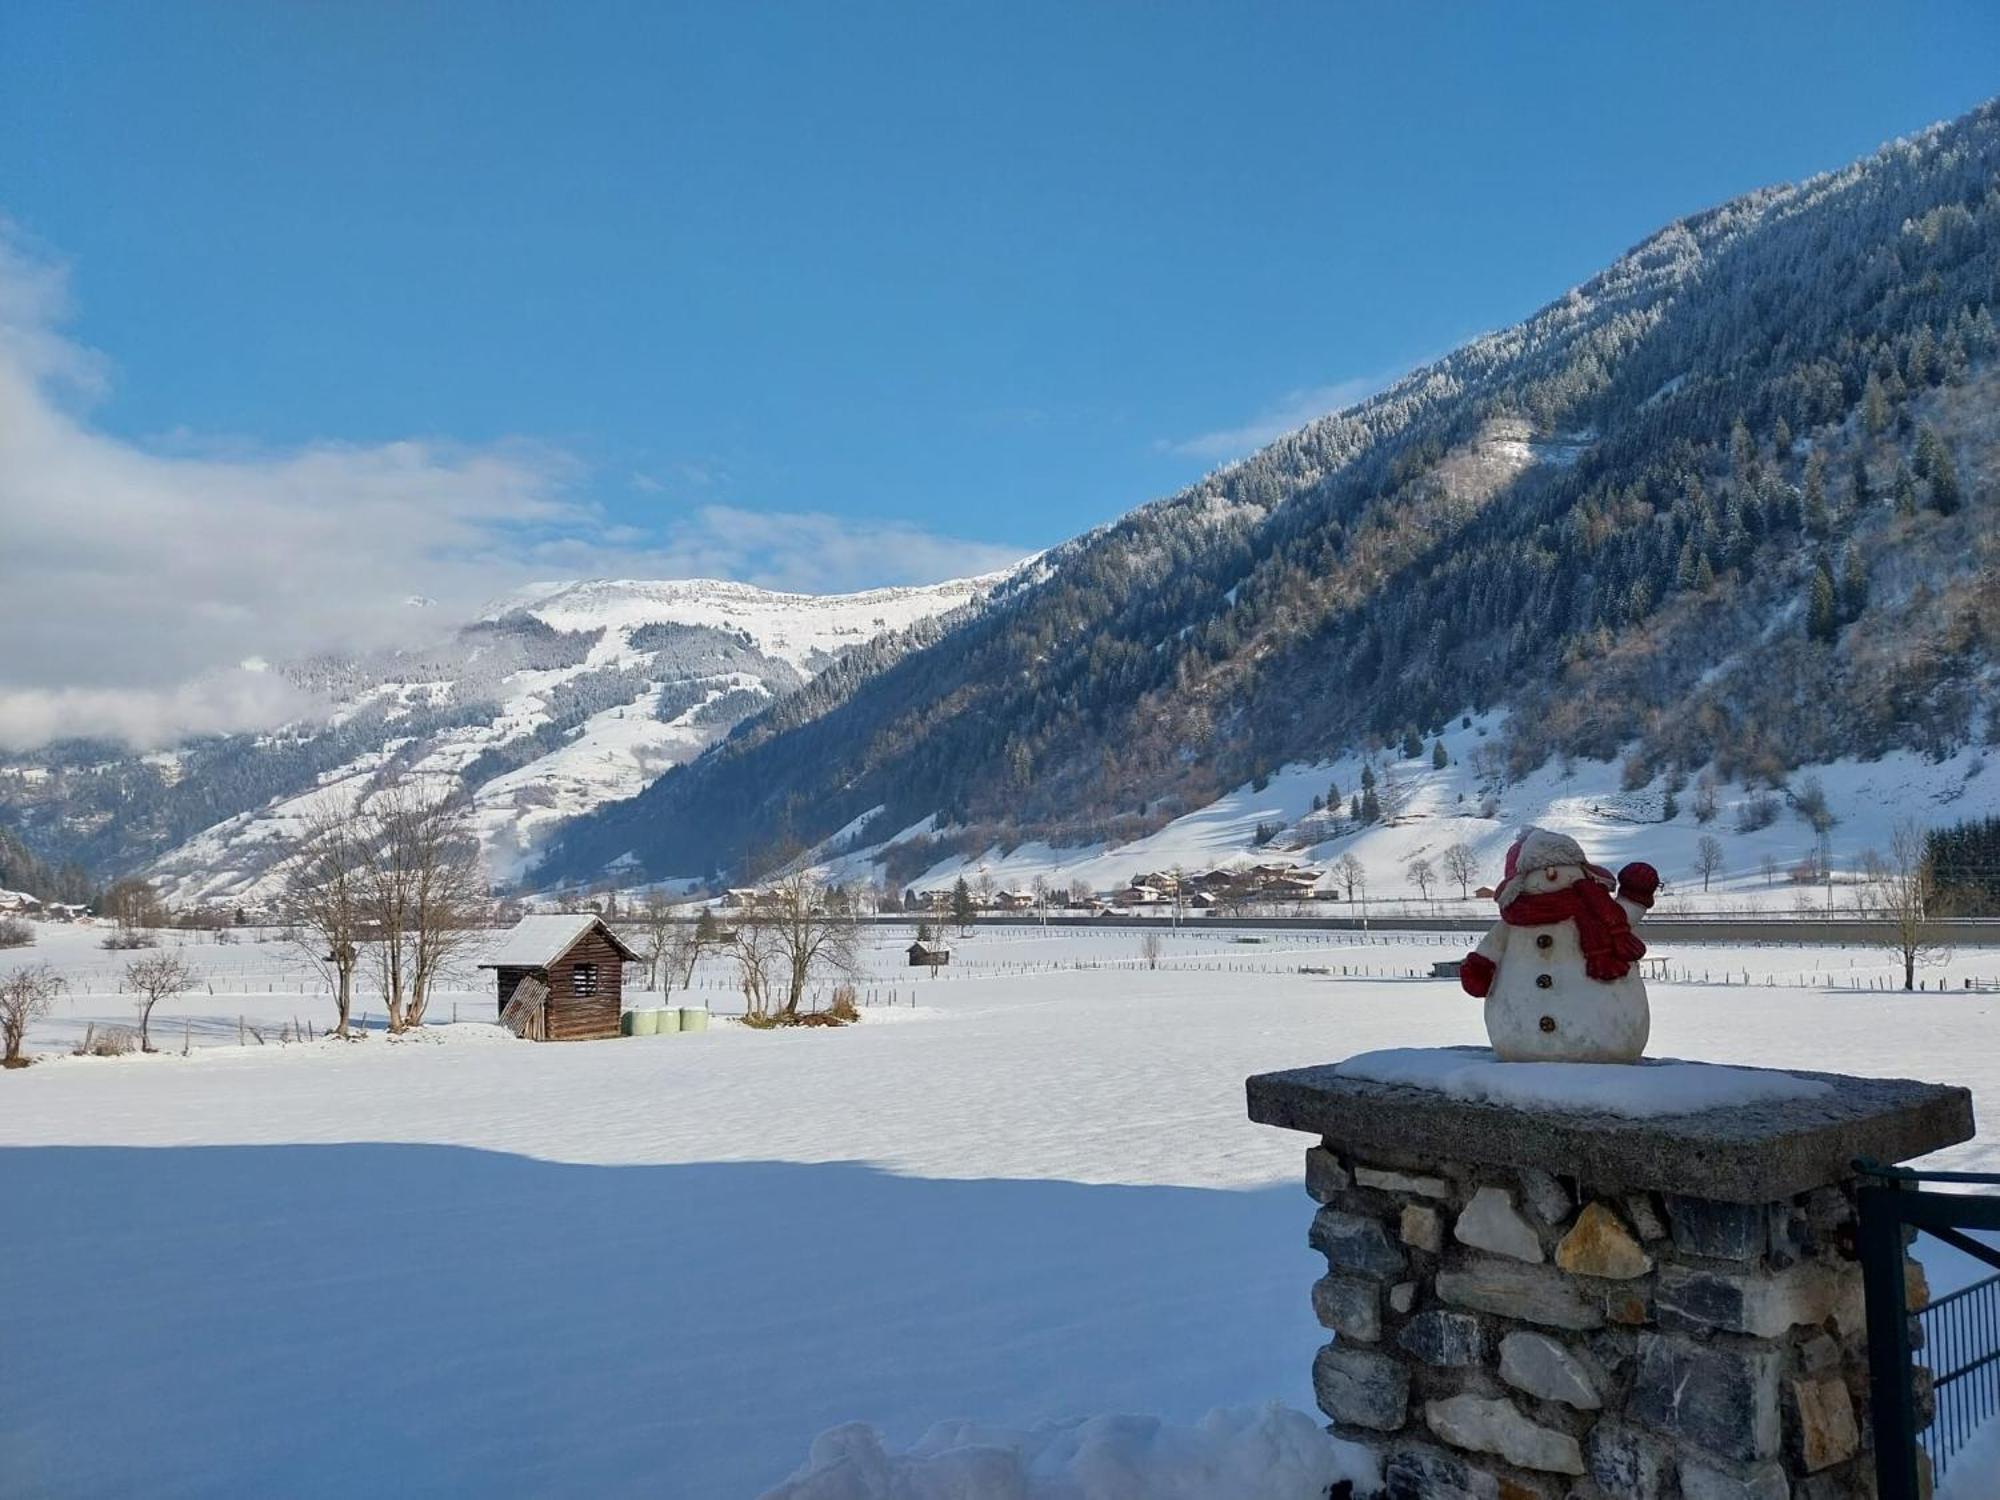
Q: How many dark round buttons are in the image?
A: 3